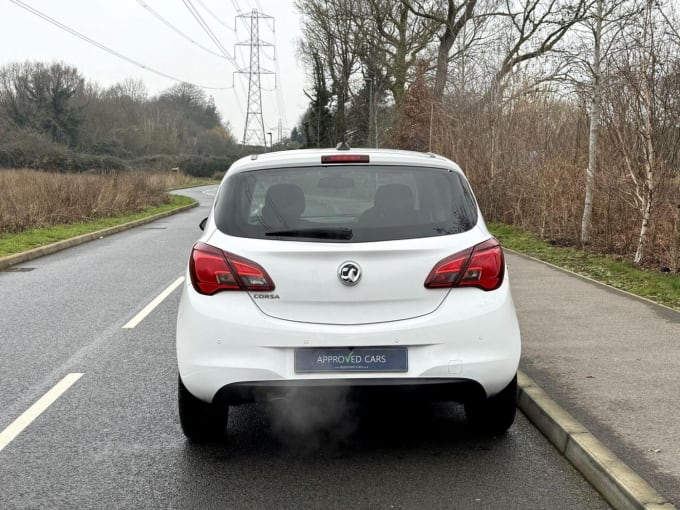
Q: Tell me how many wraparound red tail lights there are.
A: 2